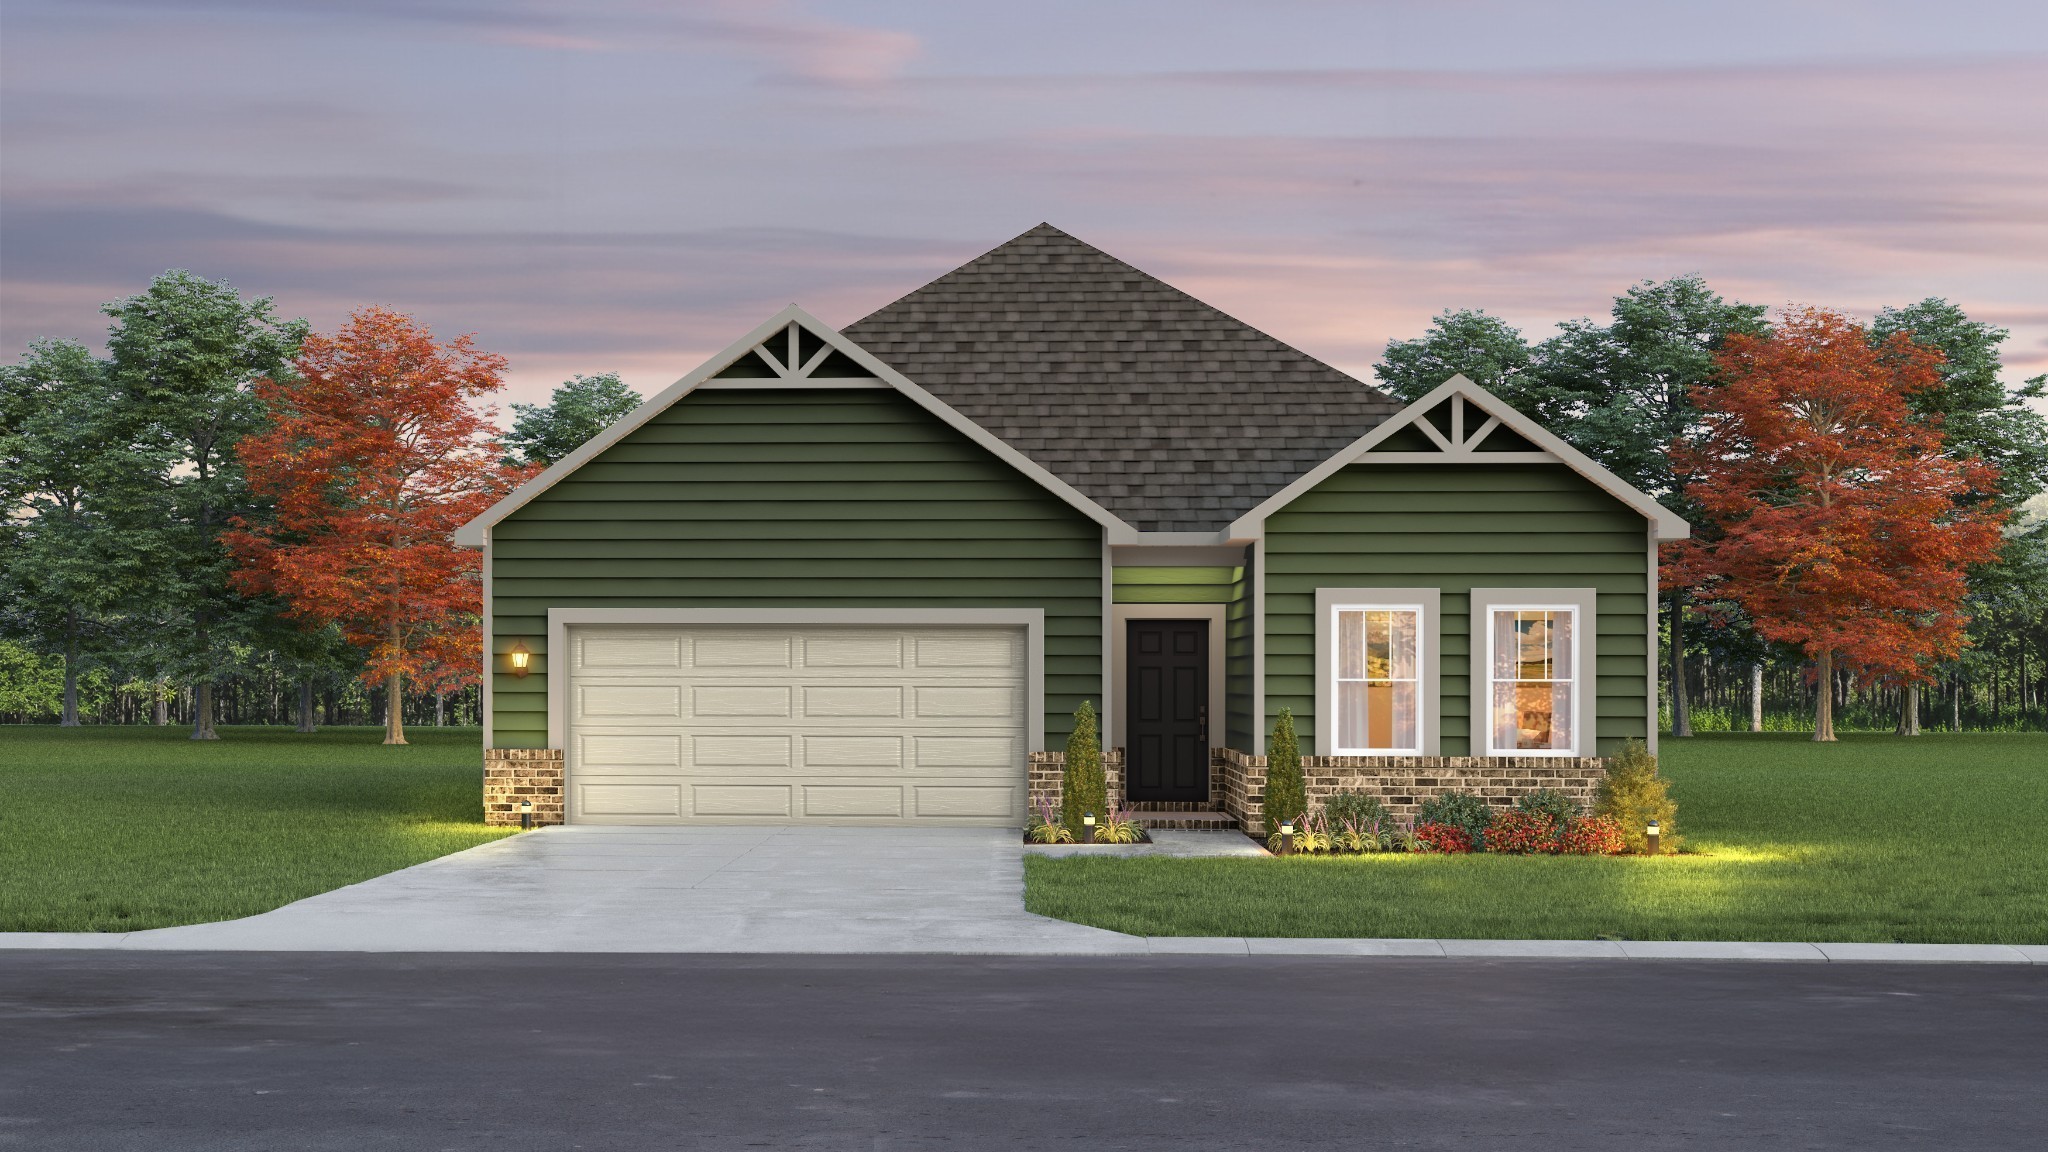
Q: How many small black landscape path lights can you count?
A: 4